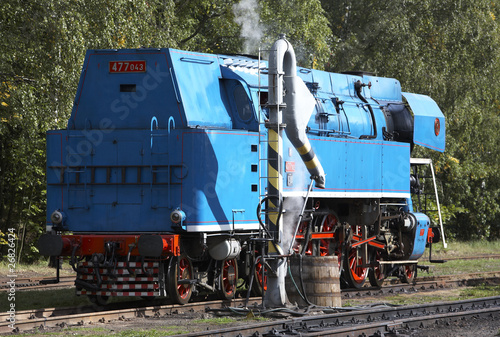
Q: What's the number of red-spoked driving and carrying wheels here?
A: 8